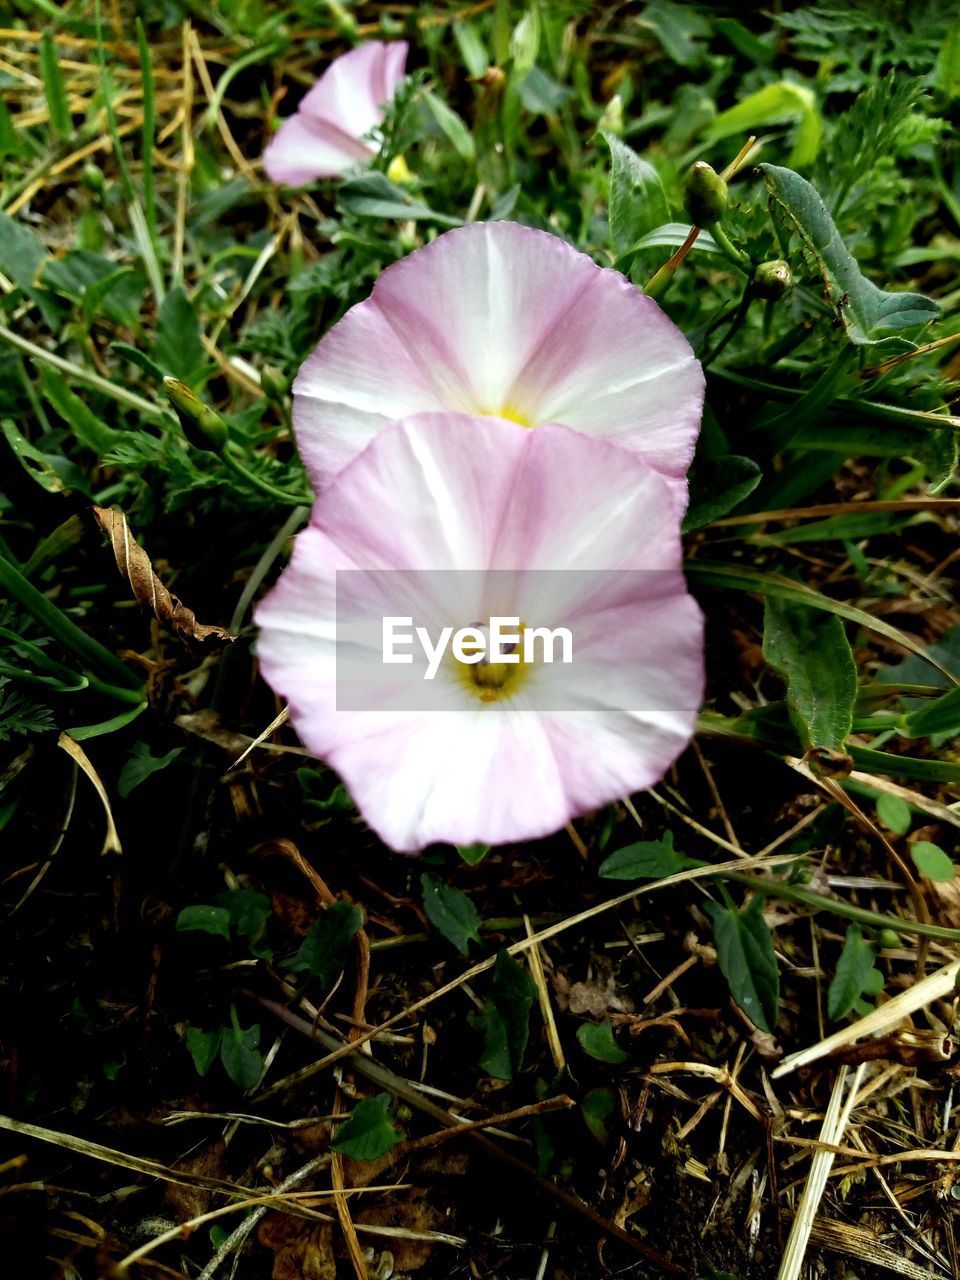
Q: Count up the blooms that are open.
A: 3